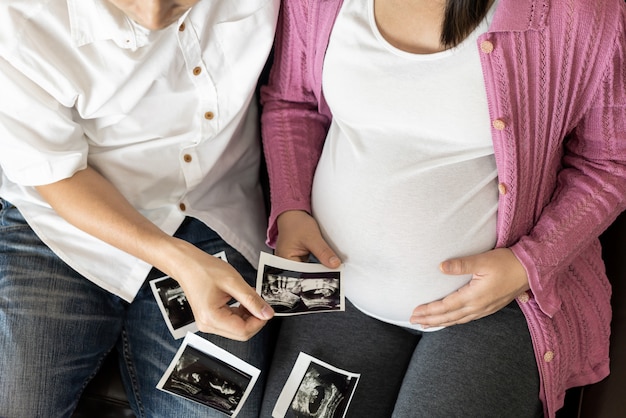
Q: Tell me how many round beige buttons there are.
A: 5